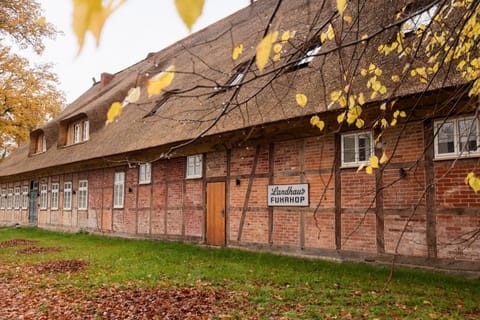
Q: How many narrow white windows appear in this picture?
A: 9